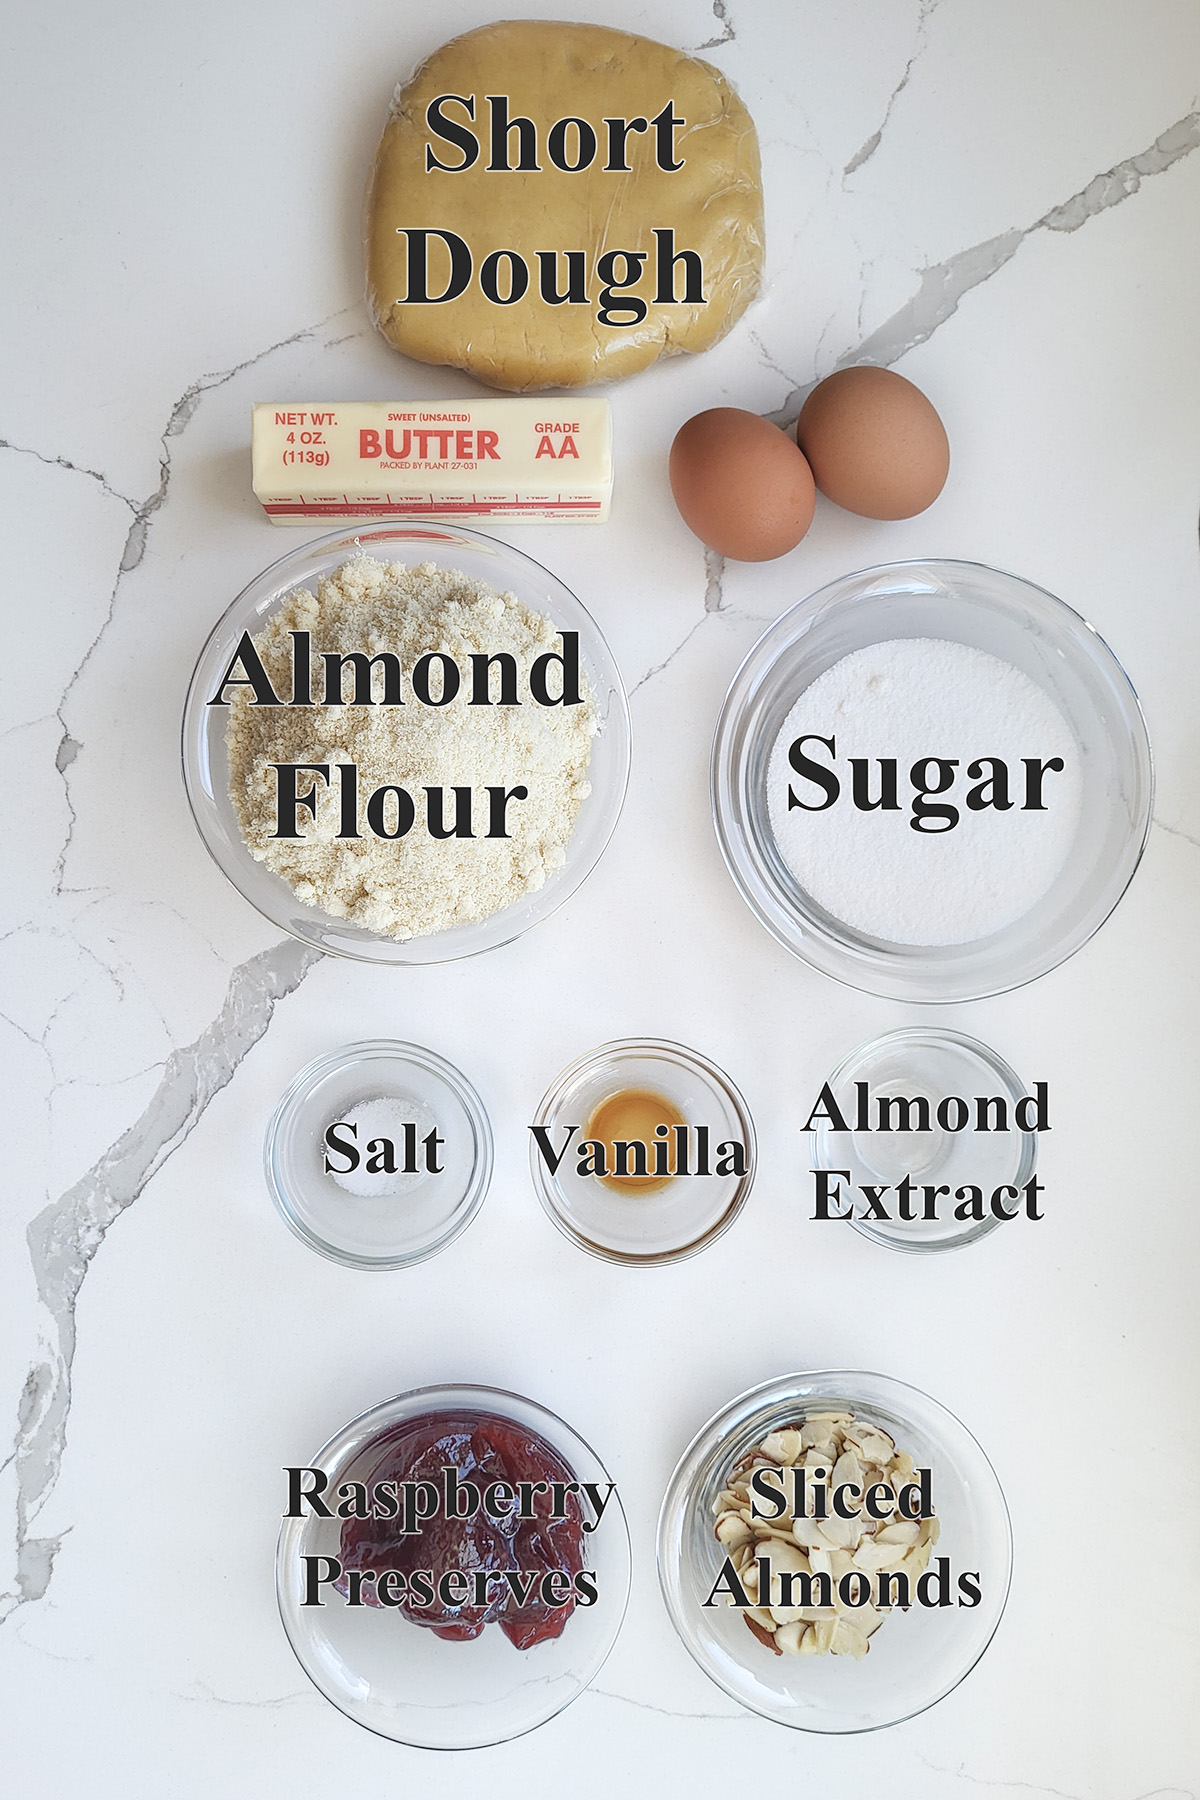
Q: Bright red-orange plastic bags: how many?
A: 0